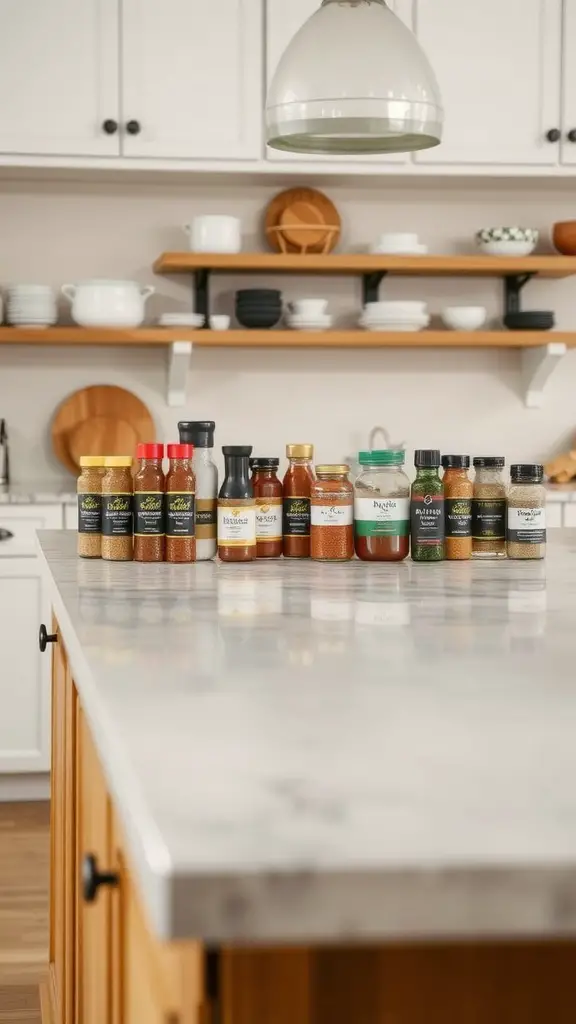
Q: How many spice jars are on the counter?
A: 14